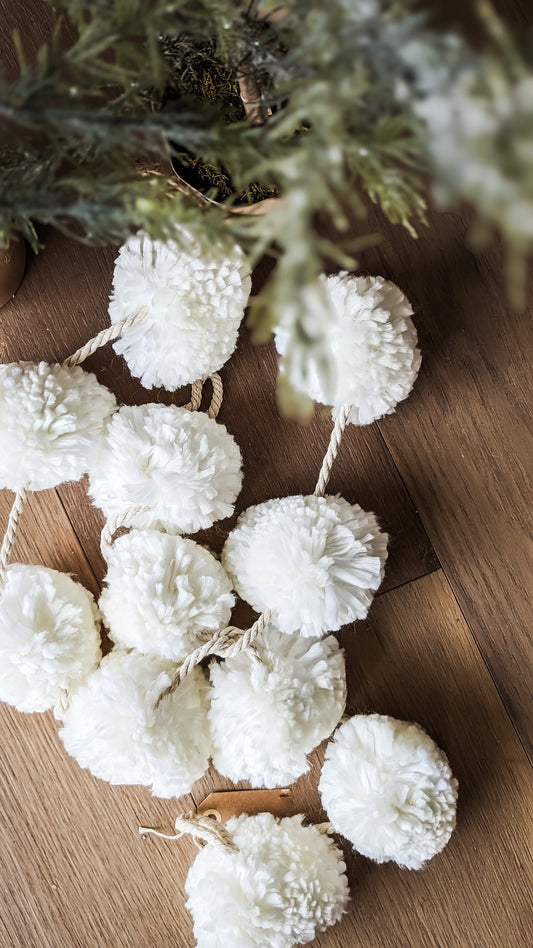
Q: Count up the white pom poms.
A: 11